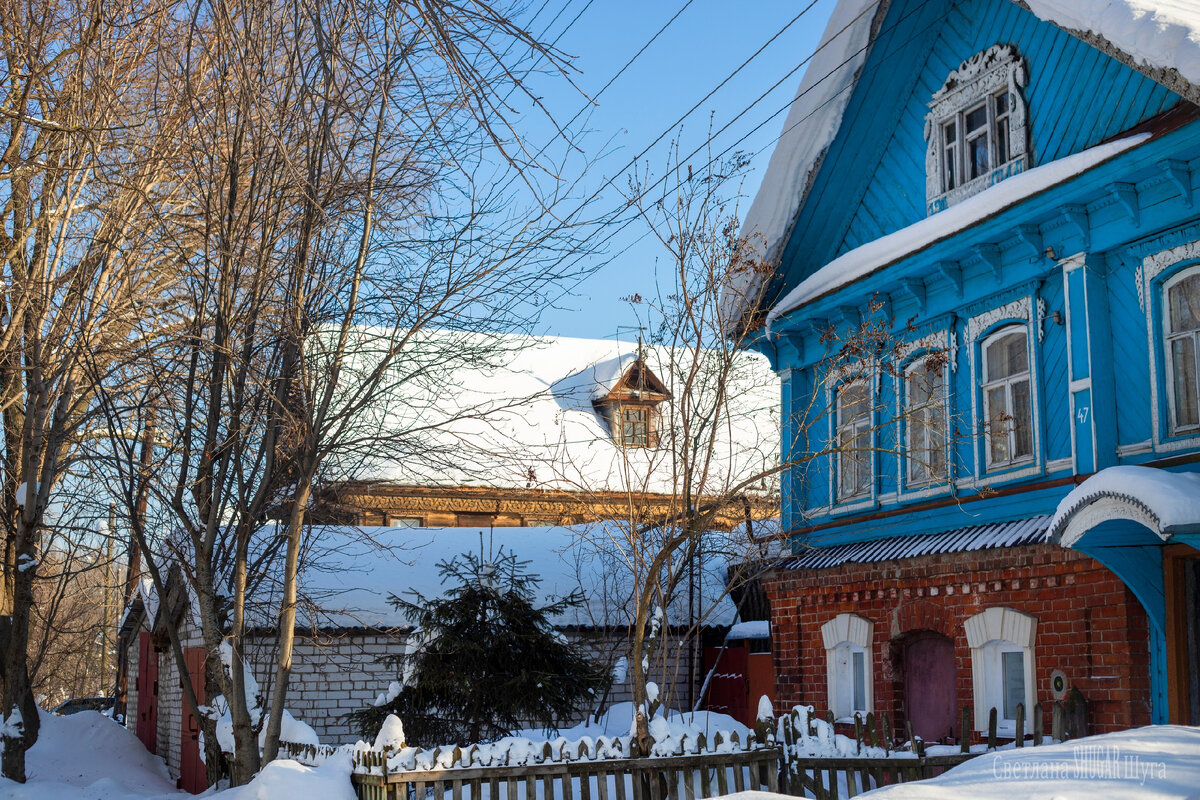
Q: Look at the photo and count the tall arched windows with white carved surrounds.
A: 4